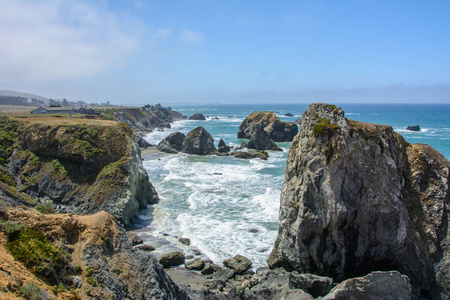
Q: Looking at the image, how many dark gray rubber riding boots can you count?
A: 0